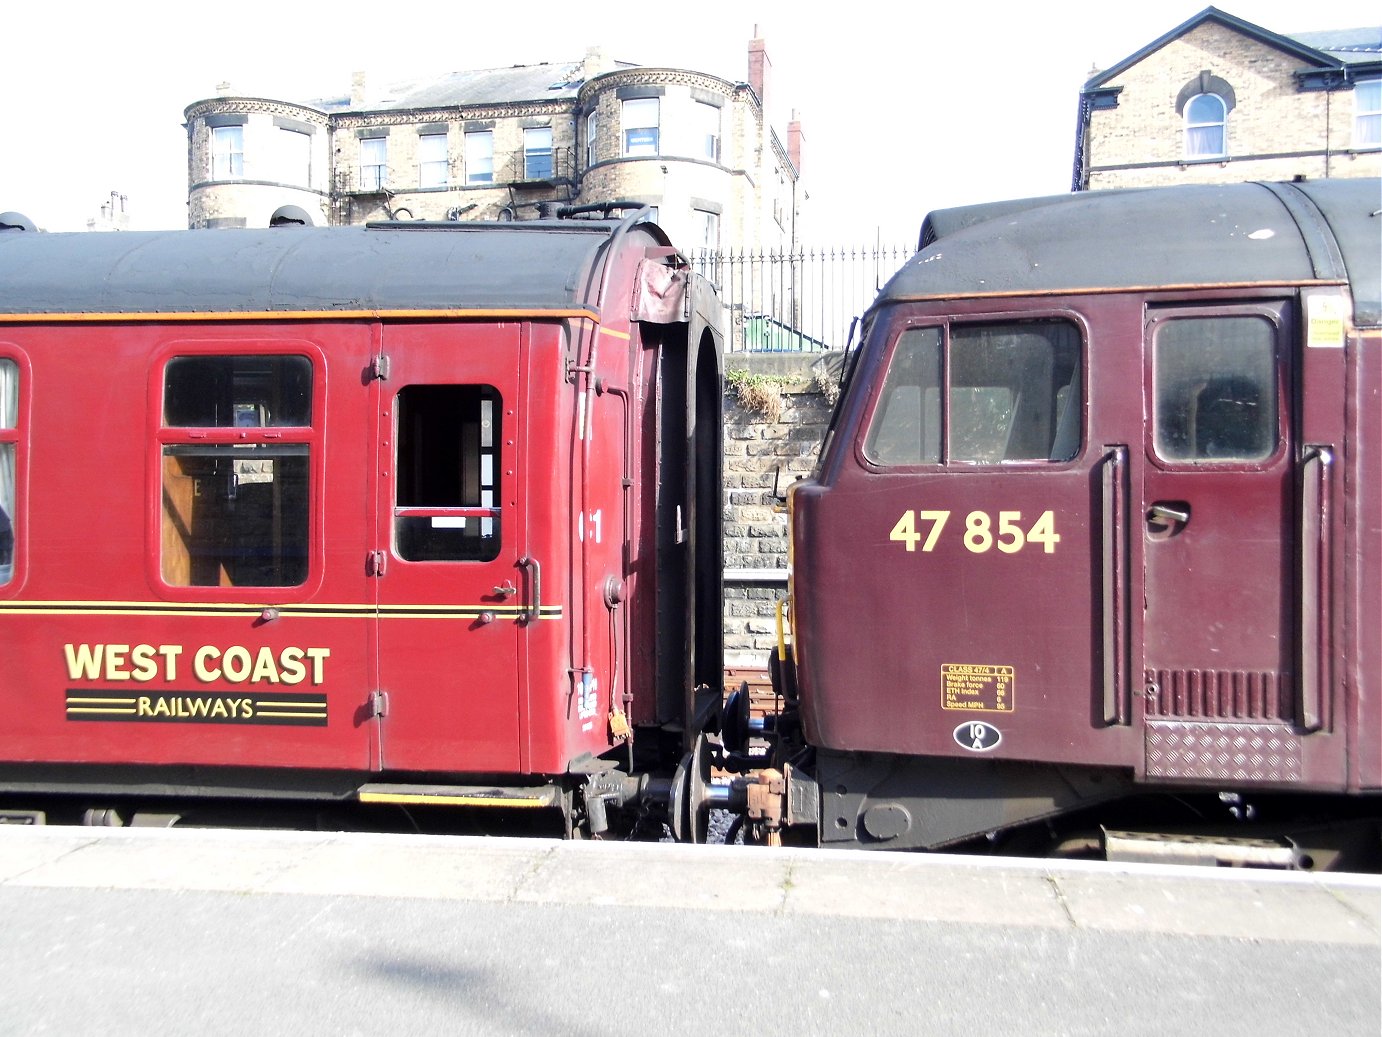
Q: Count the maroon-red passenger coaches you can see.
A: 1